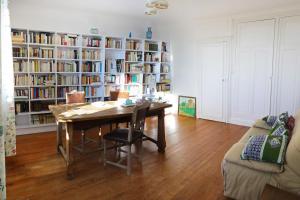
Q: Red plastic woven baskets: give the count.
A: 0